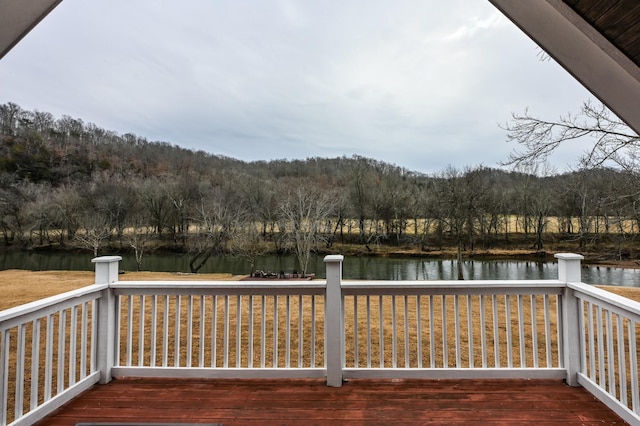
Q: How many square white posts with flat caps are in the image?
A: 3